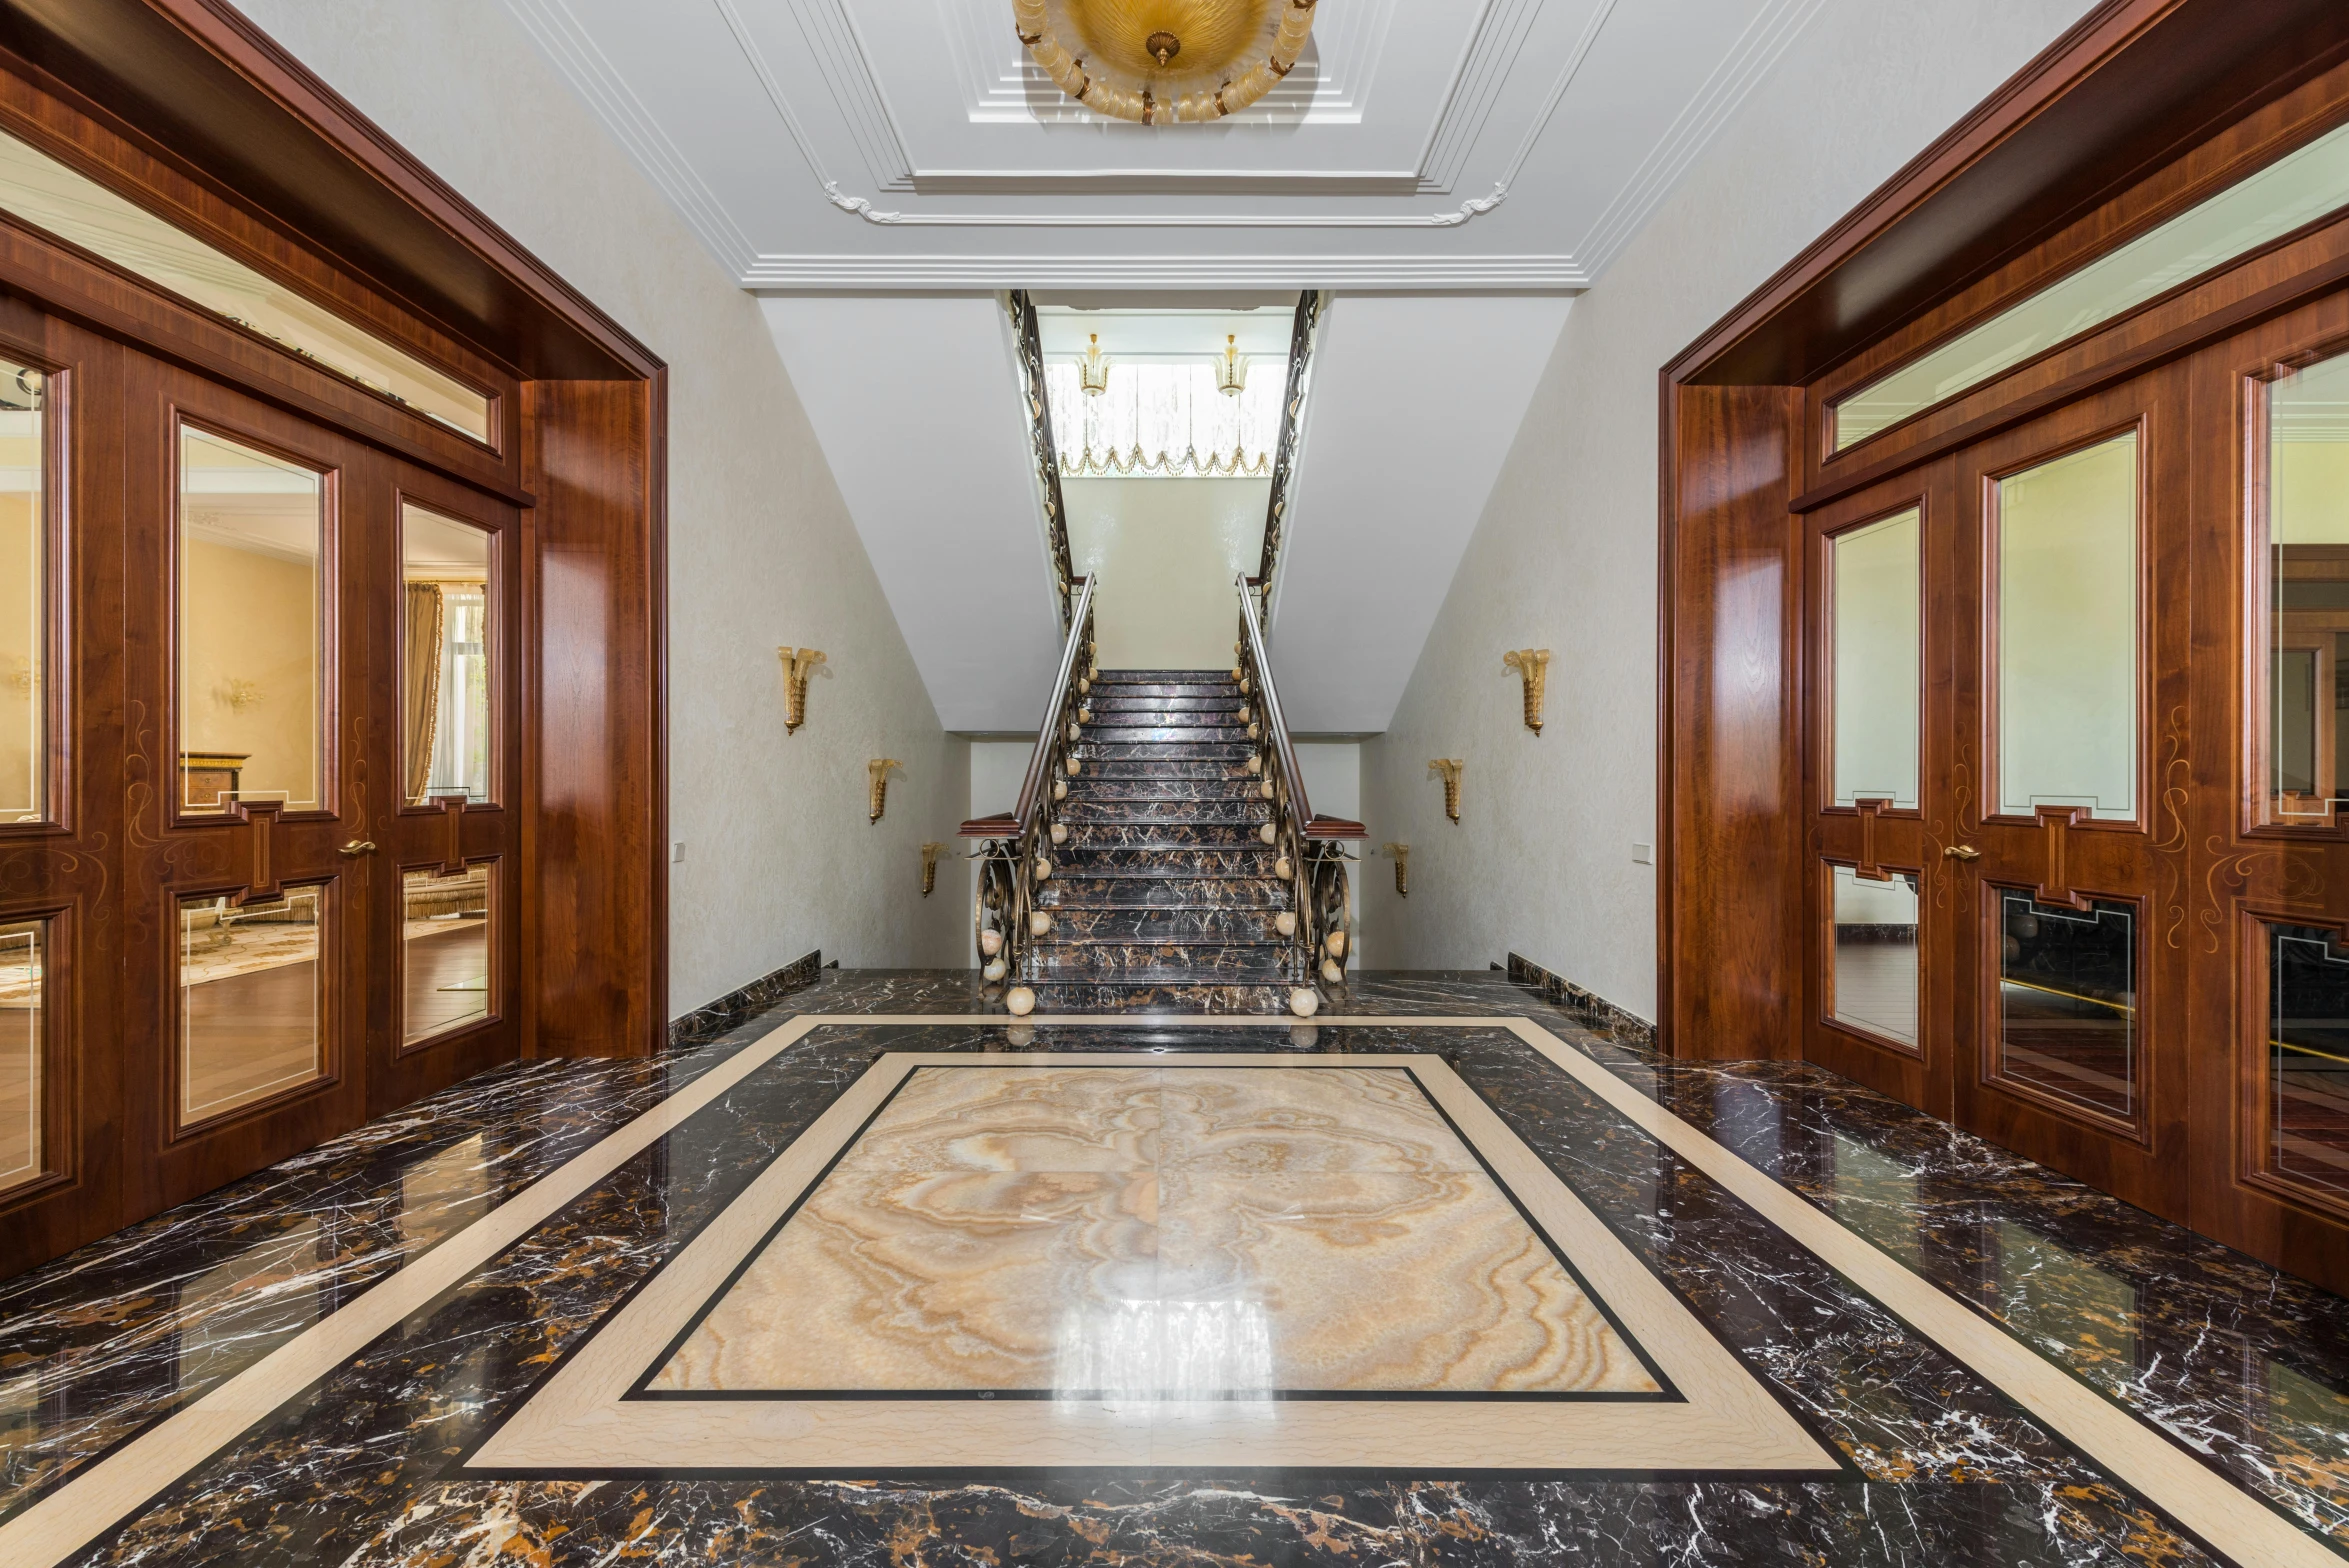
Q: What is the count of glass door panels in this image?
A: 12